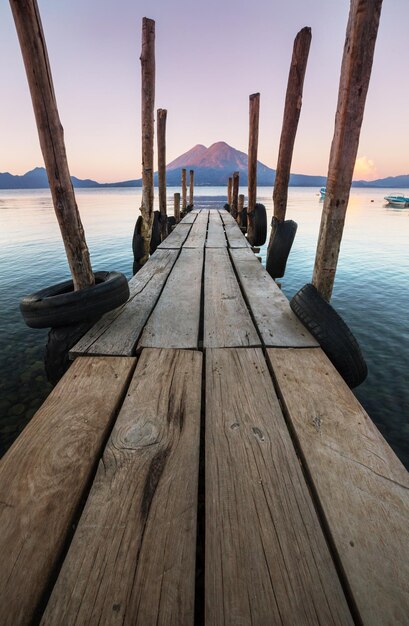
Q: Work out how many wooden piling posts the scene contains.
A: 12